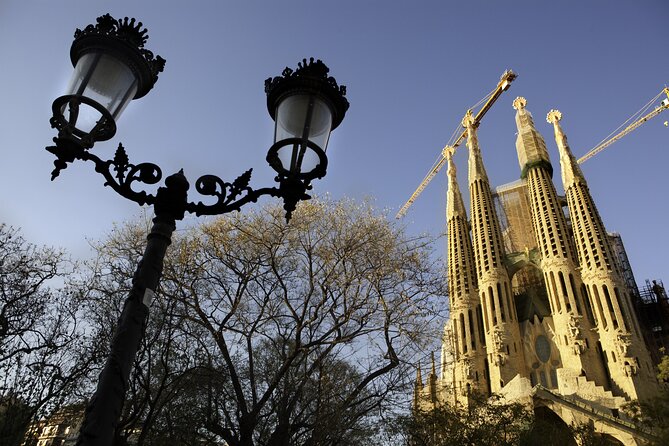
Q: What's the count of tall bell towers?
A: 4